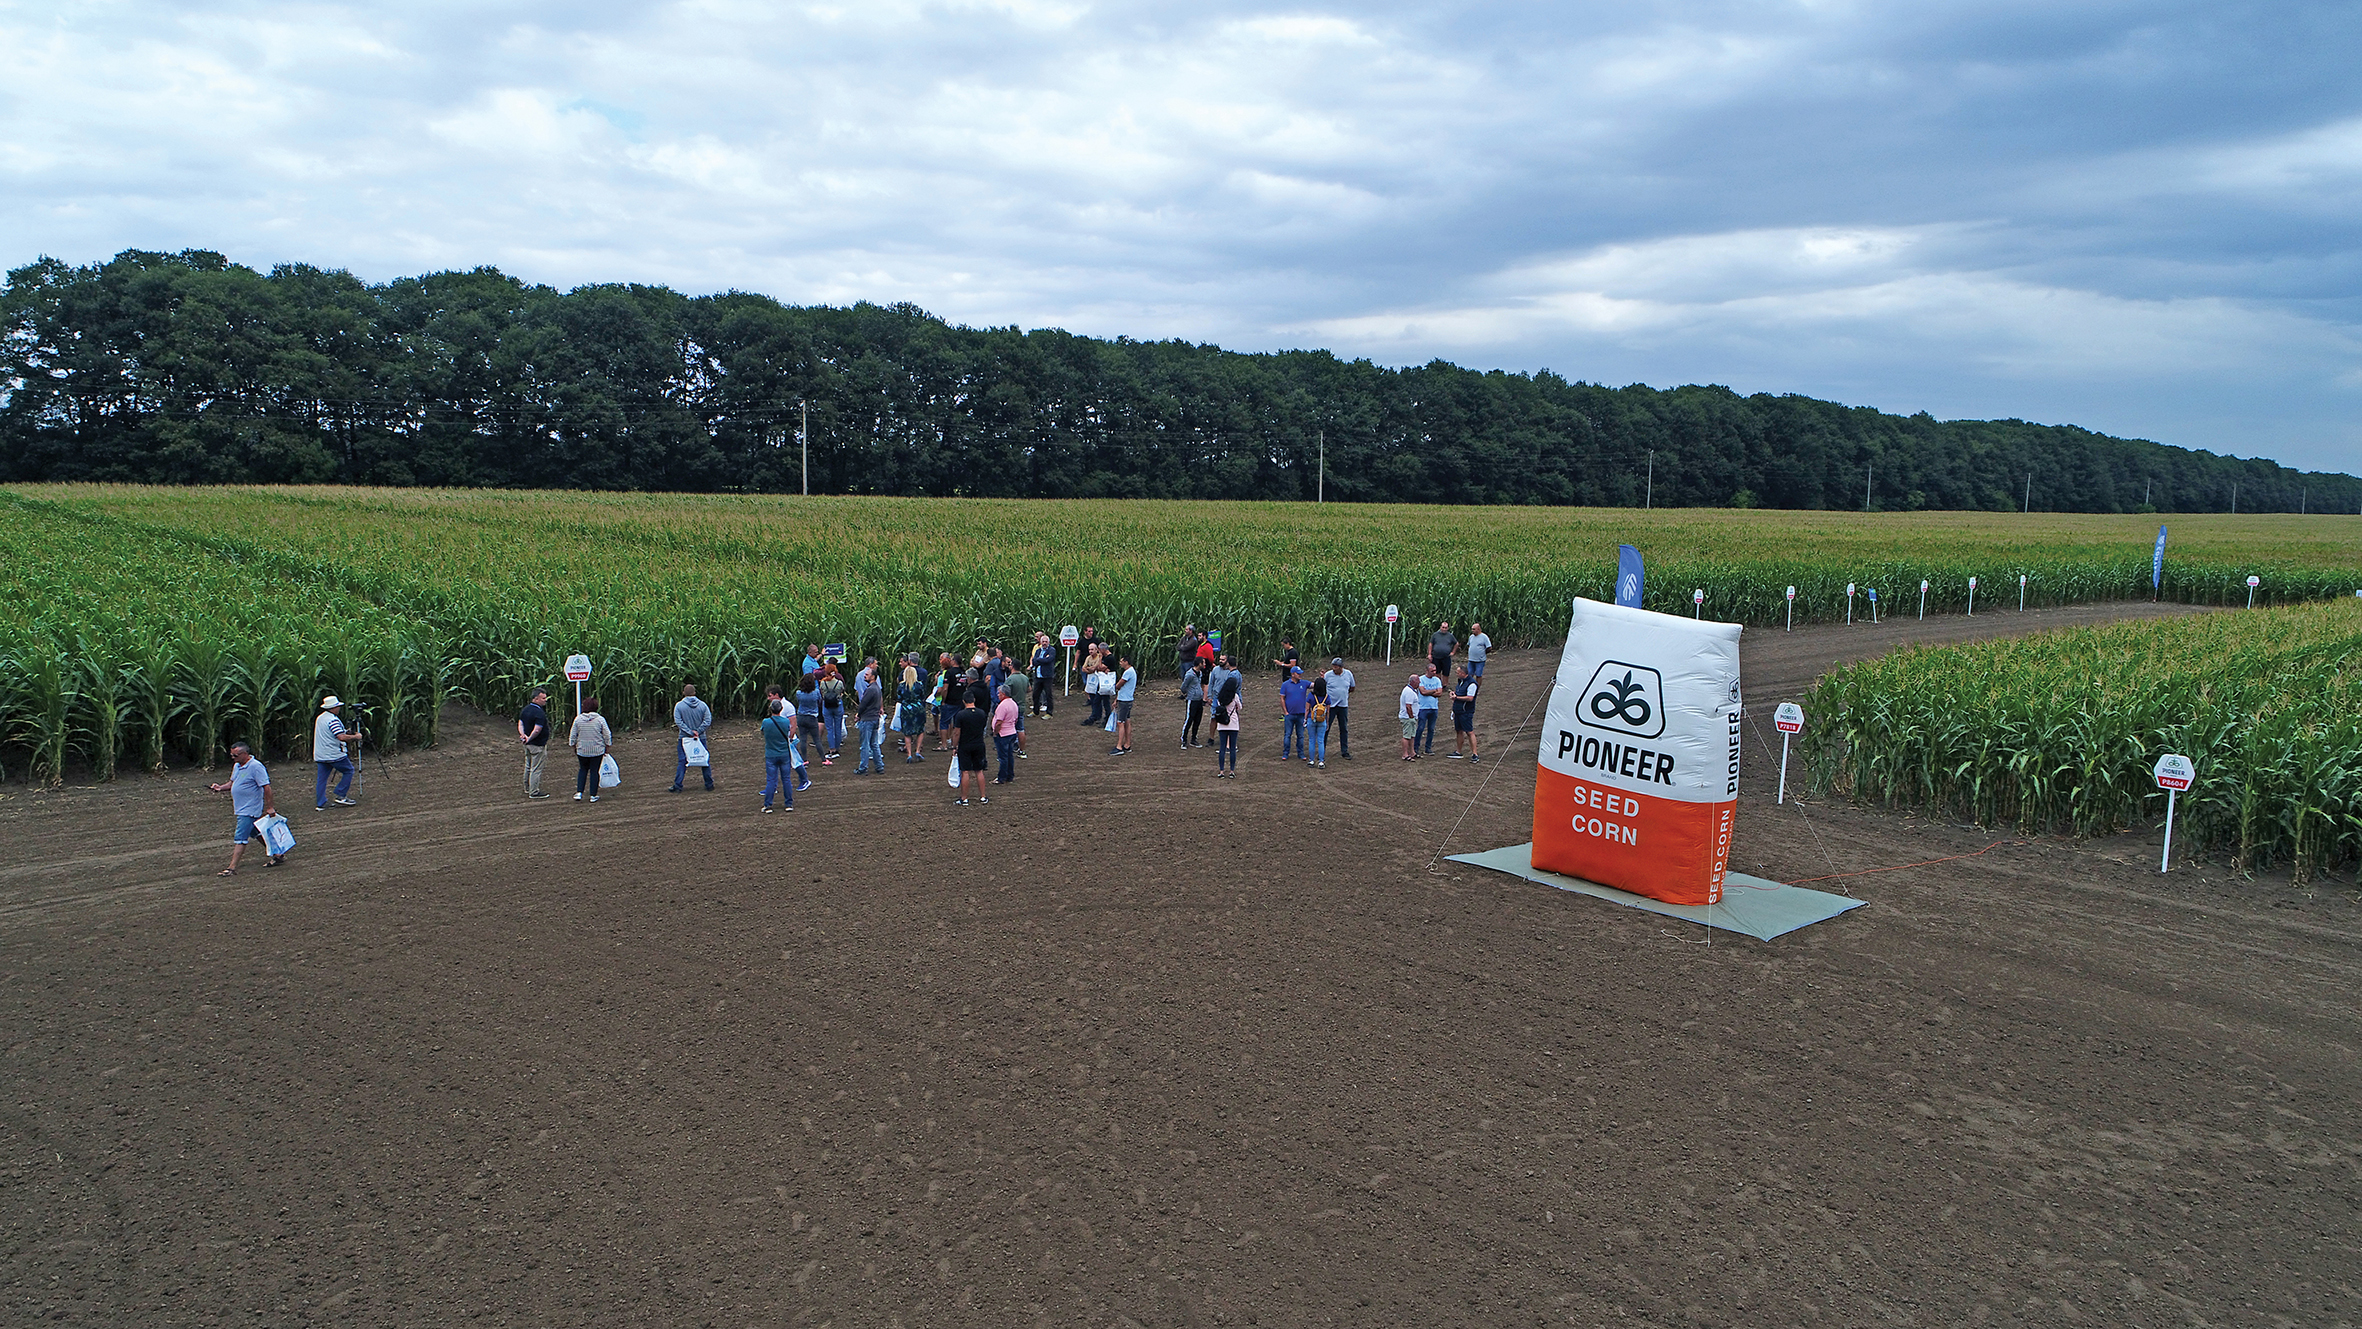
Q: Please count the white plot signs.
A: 12